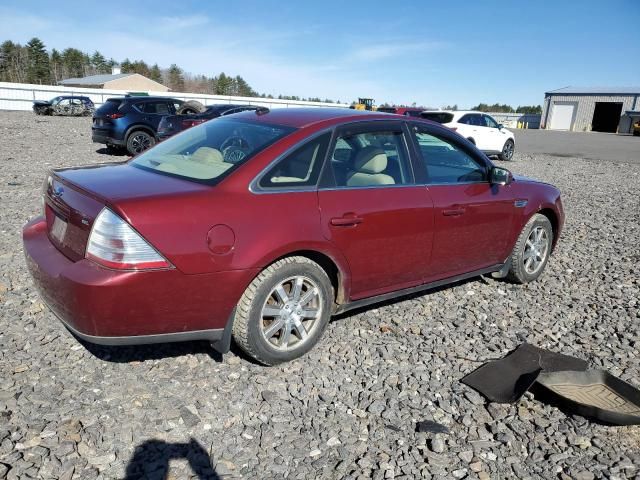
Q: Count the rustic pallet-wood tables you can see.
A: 0